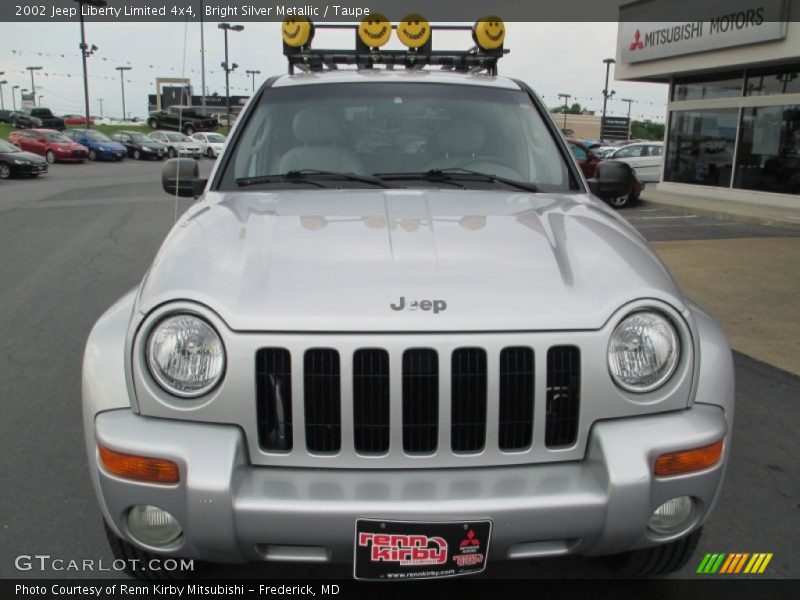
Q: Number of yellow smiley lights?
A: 4